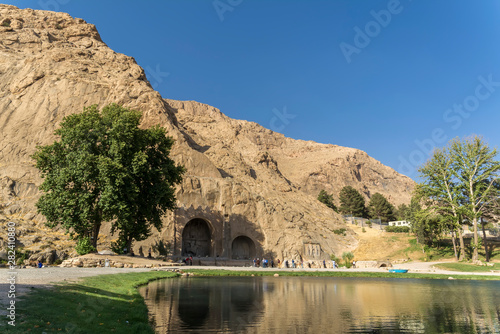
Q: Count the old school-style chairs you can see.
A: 0